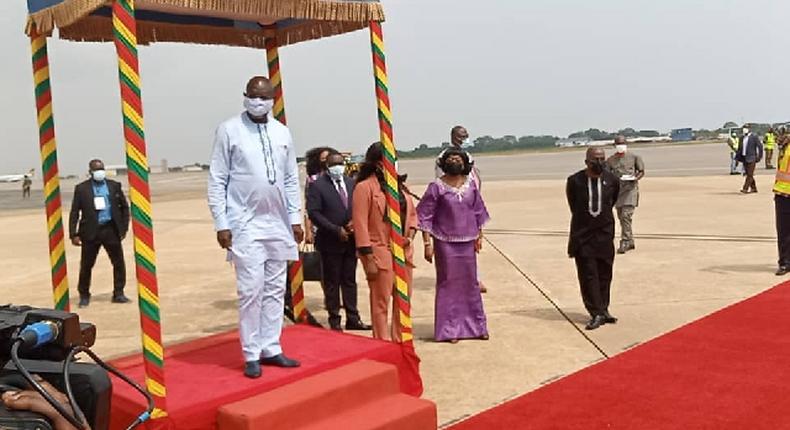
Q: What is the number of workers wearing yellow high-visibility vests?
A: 3